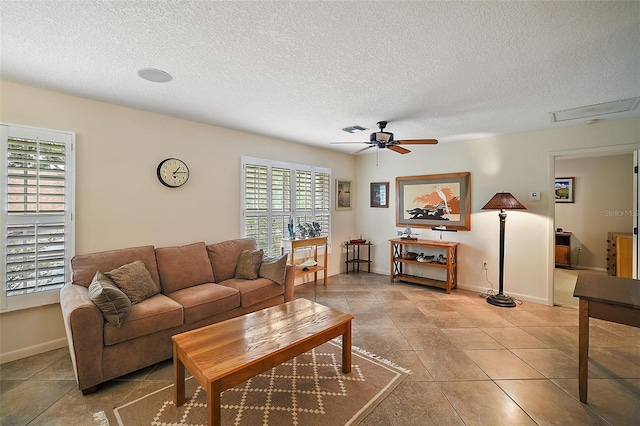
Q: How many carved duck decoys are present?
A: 3